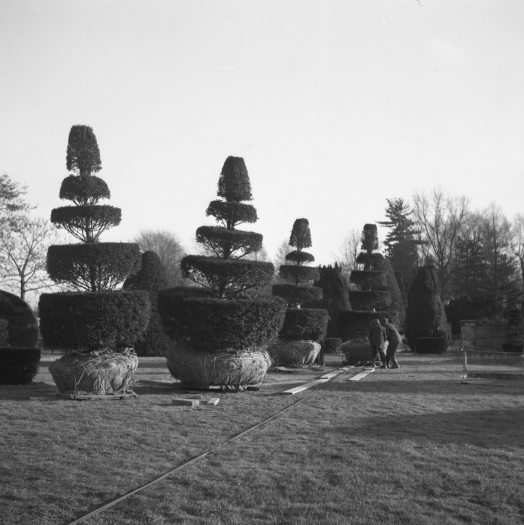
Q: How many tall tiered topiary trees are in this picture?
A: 4